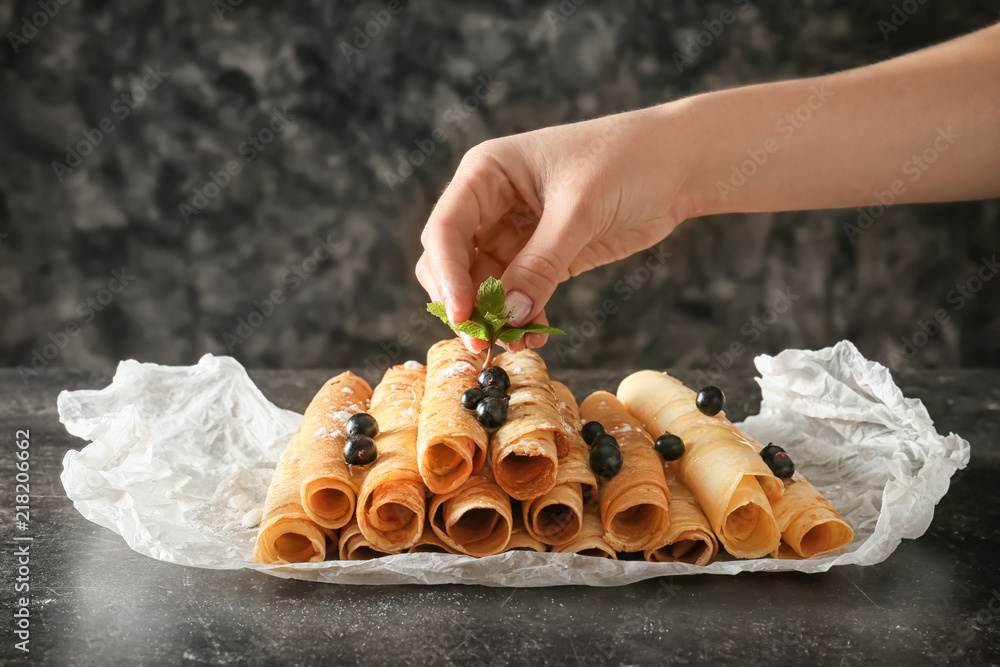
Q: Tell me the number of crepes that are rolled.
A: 15